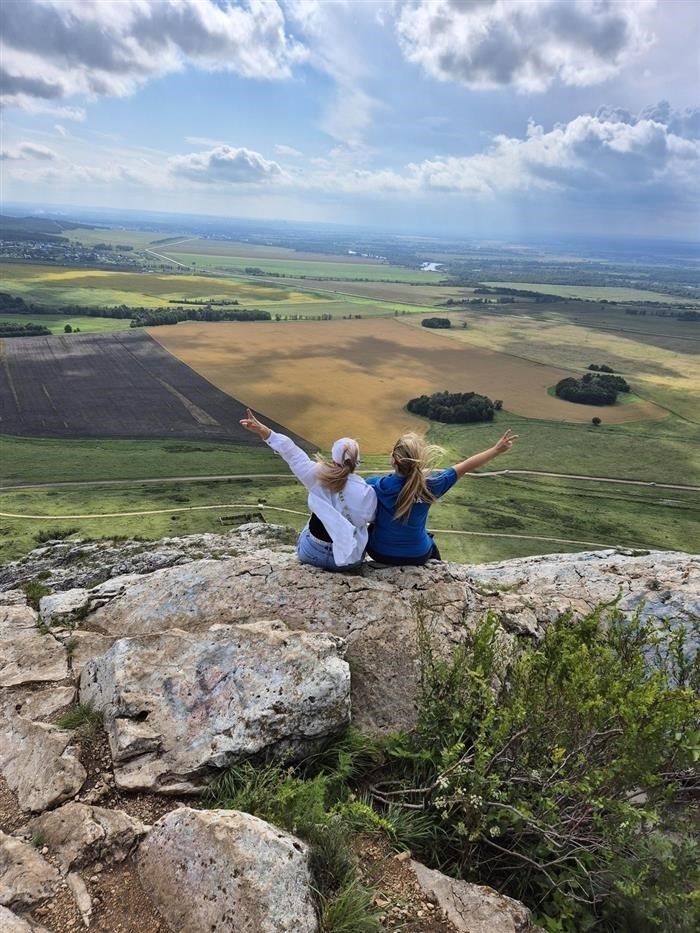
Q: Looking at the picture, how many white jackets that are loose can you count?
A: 1